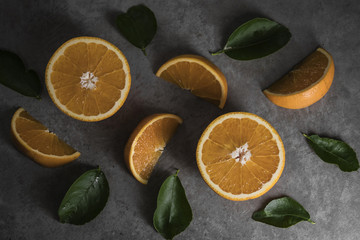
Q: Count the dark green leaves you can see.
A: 7